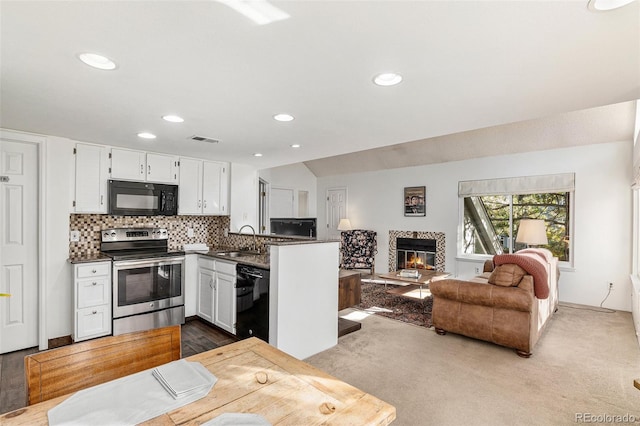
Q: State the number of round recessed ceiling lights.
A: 8